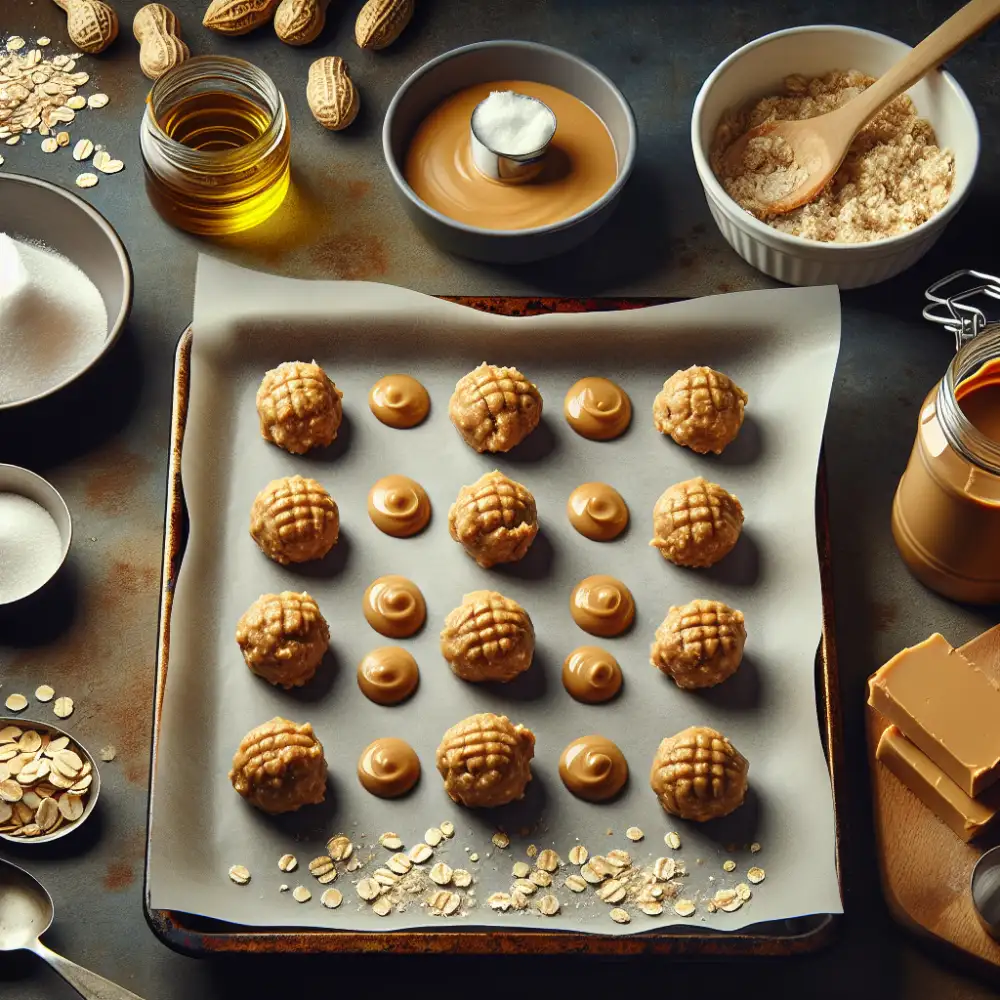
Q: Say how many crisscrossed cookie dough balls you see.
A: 12